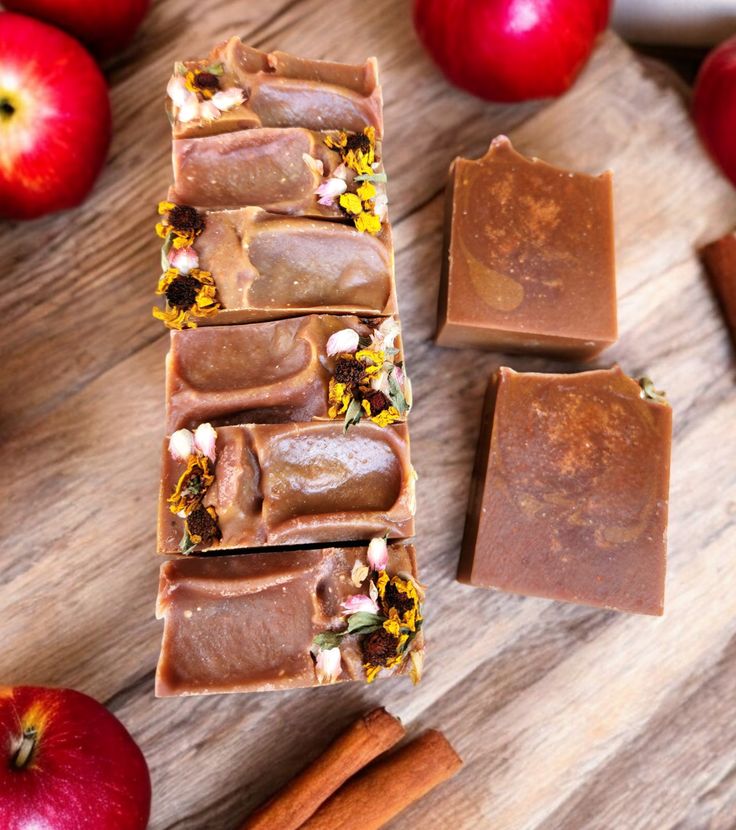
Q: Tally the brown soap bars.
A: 8